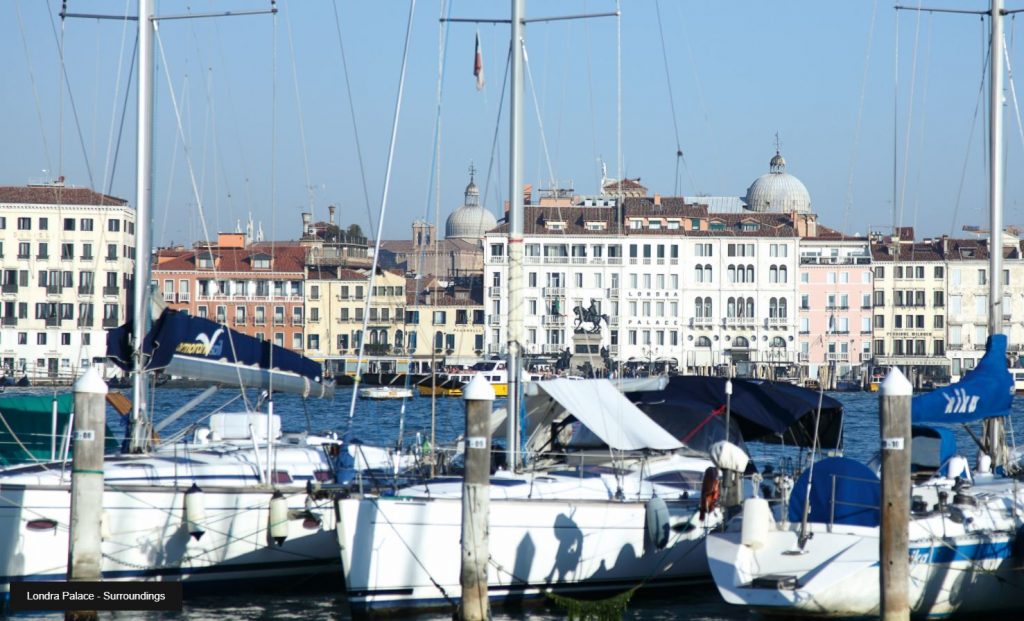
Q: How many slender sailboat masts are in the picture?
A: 3